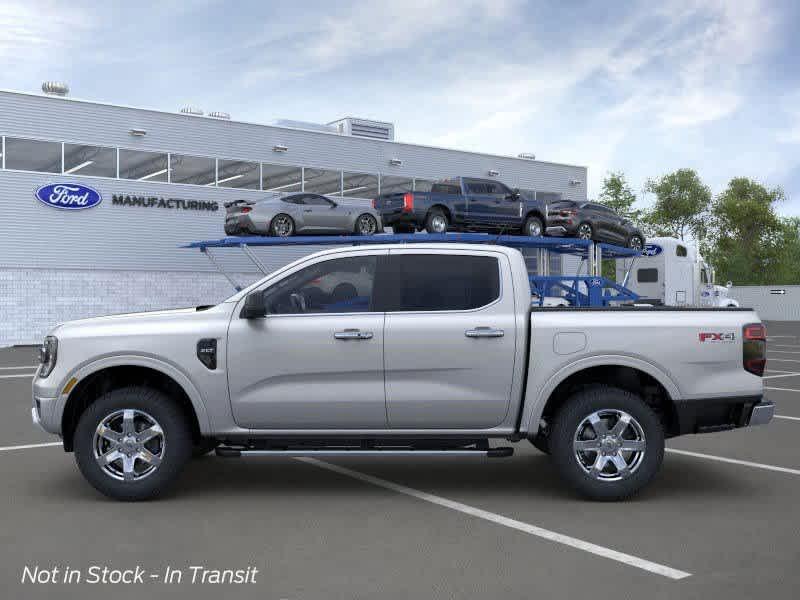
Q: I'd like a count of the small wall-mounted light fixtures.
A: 5